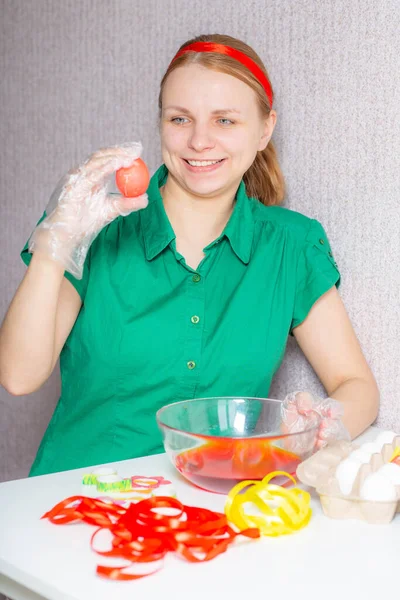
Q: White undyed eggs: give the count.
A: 6